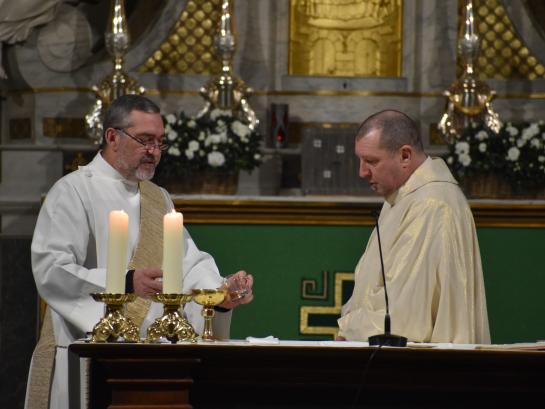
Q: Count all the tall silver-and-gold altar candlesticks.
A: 3